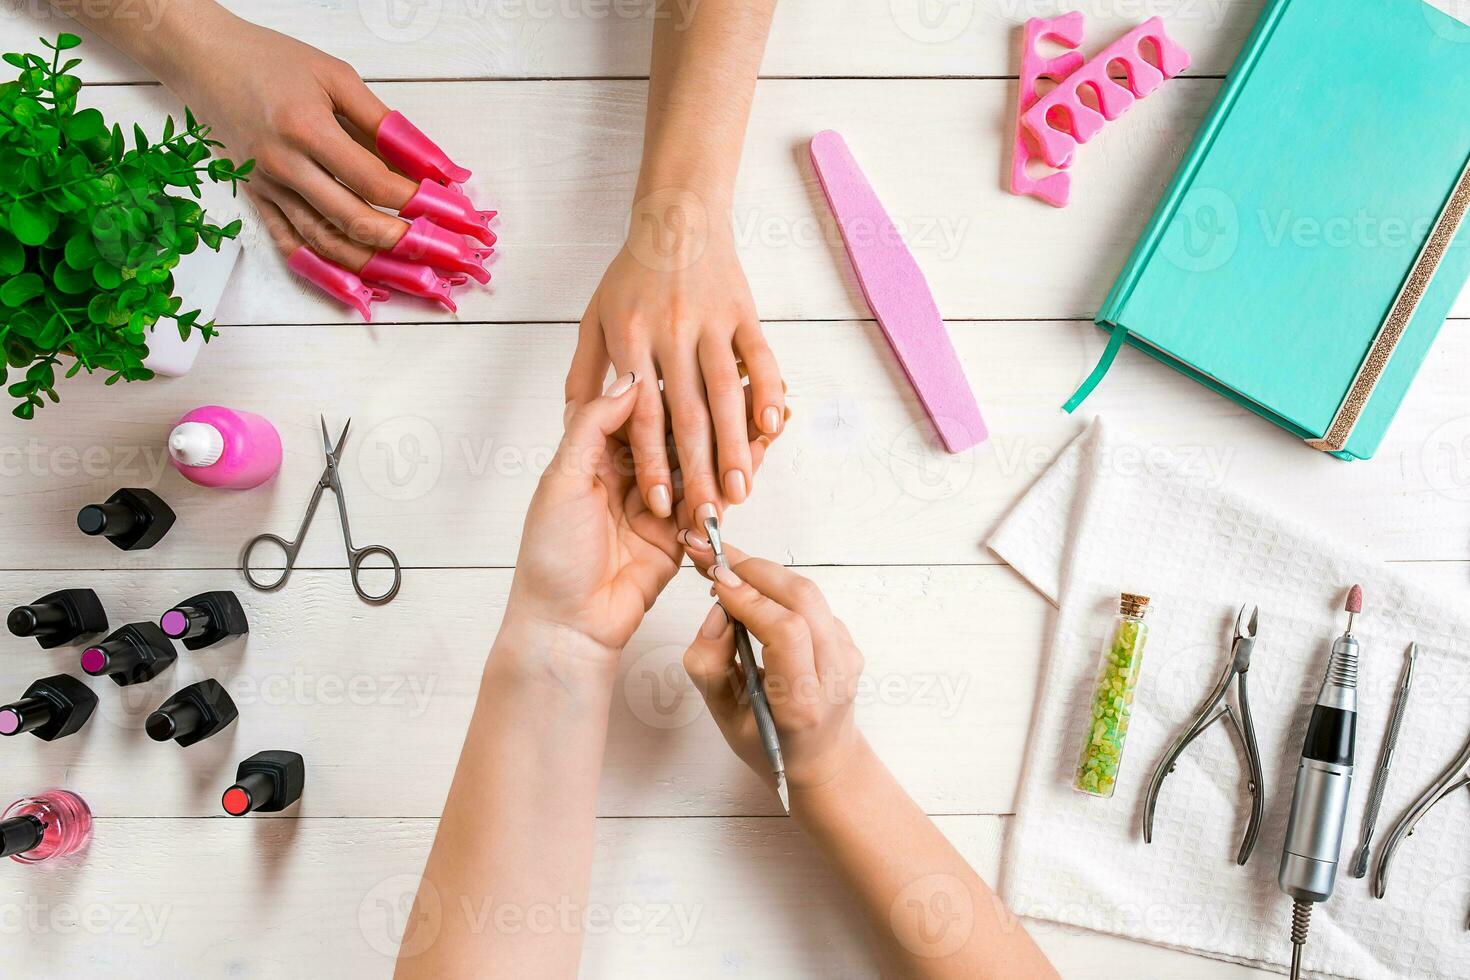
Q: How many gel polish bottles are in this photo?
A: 7